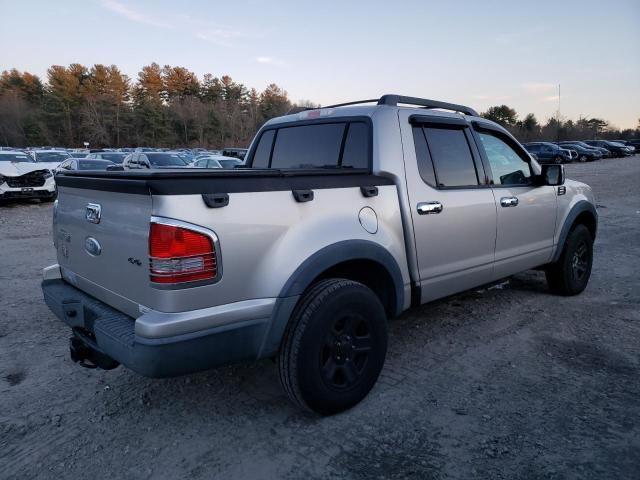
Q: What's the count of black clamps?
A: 3